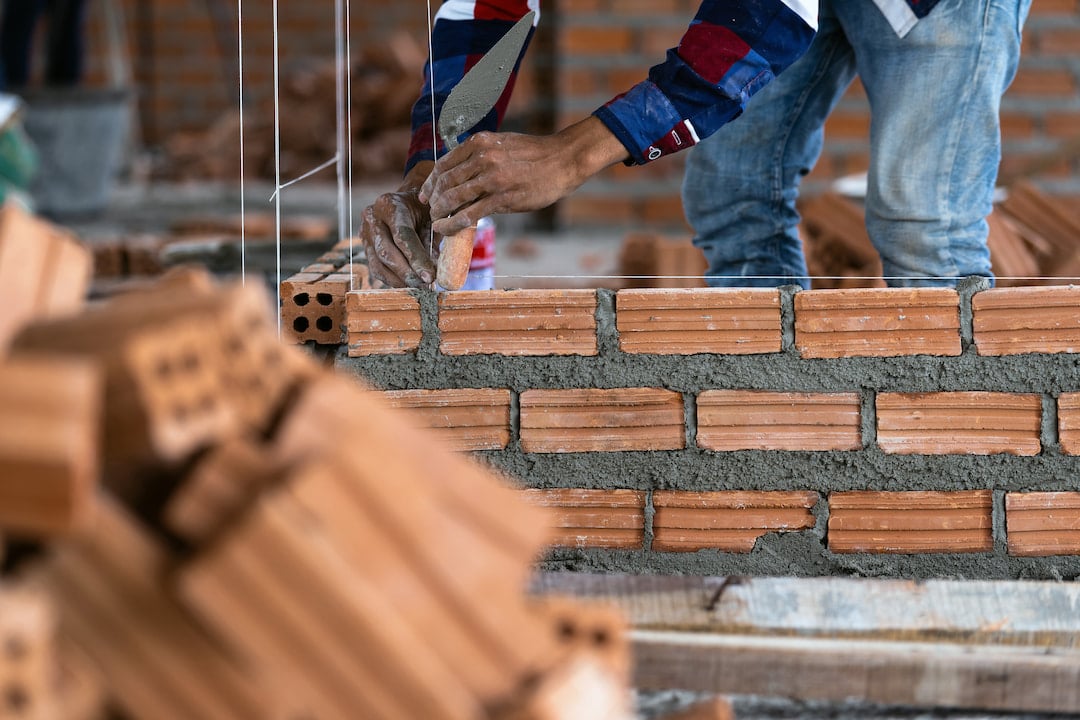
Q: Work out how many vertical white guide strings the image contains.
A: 5